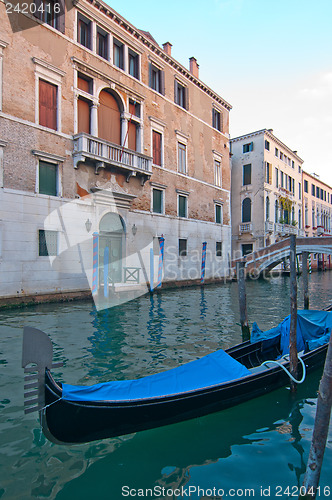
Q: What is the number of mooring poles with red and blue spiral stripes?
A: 3